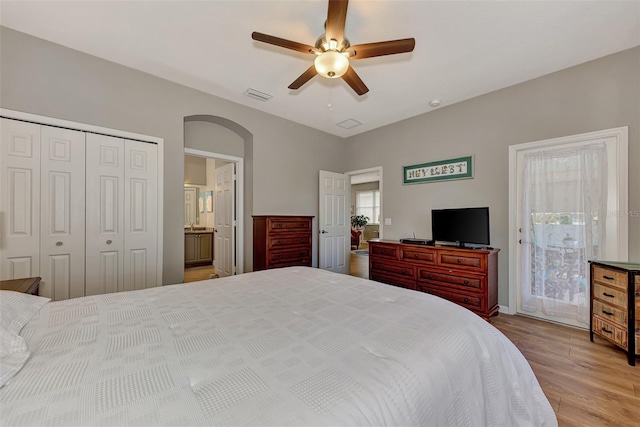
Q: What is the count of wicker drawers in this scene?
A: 4